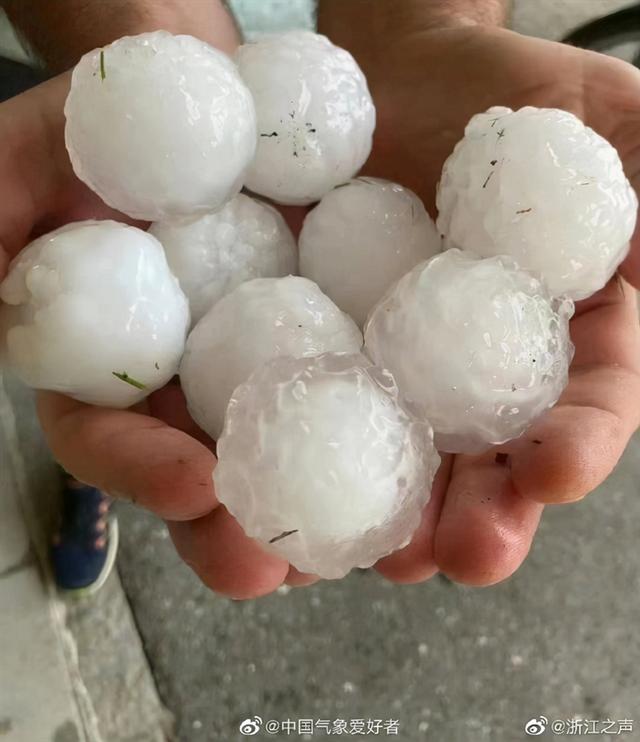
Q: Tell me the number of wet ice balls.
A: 9